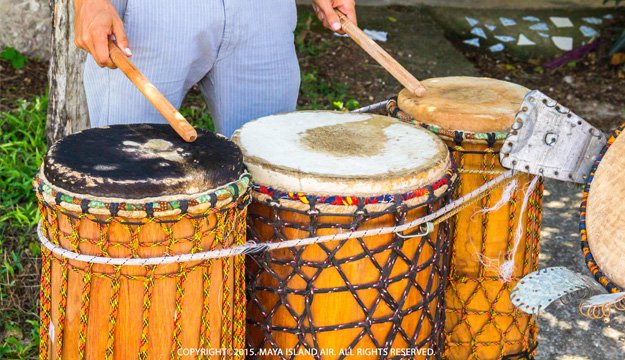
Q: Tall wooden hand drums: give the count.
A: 3